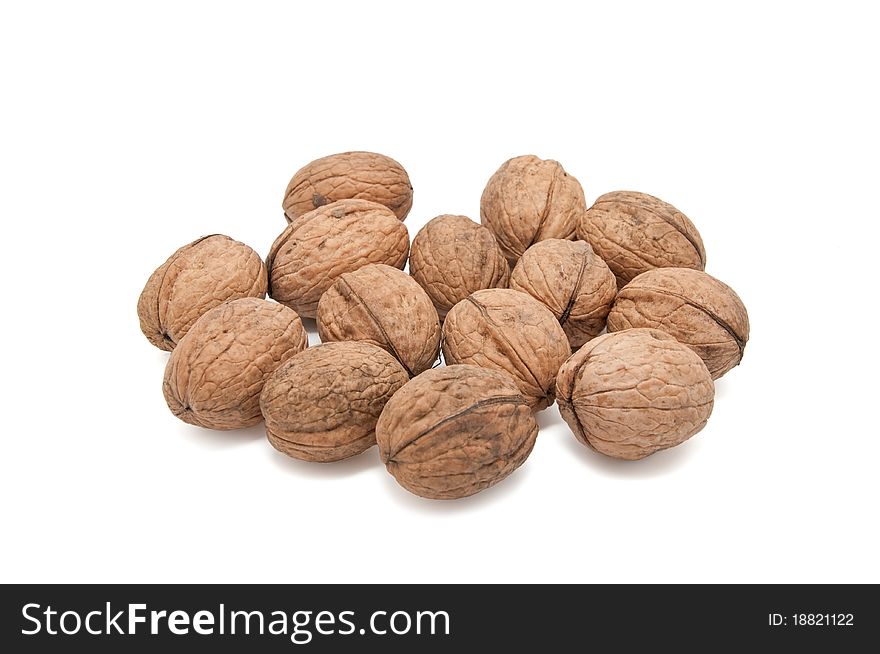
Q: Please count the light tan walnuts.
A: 14